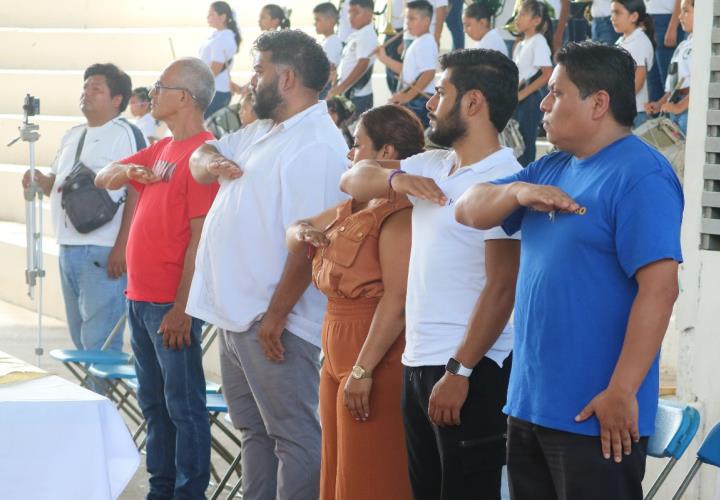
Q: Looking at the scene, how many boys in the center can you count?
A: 3